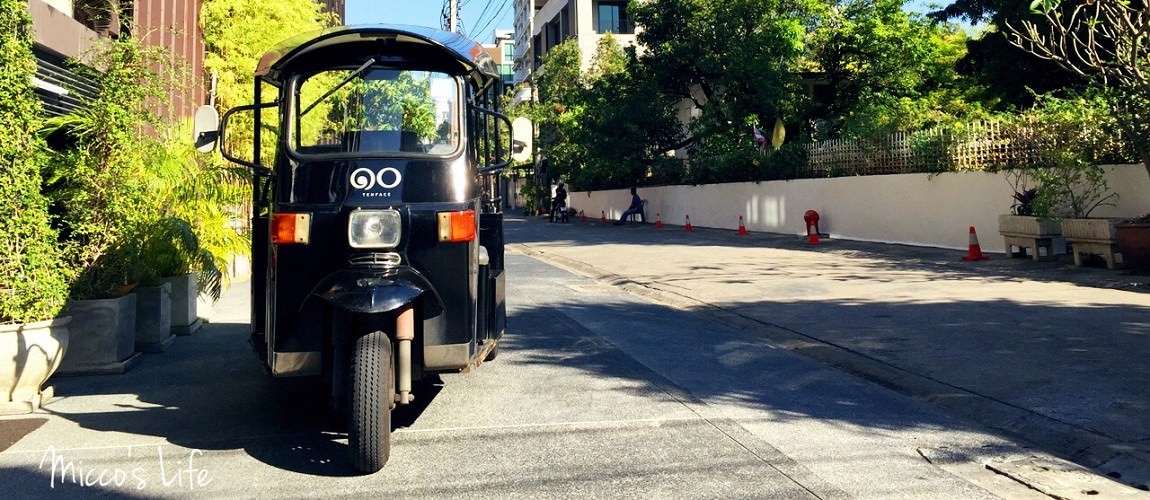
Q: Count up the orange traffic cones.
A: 7